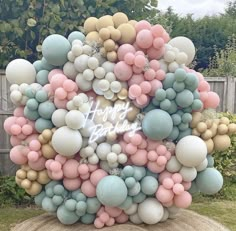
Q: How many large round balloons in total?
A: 9